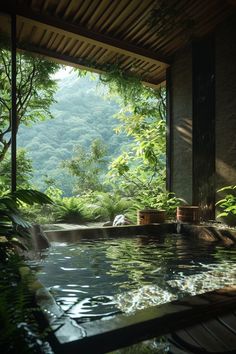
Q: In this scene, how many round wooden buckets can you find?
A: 2